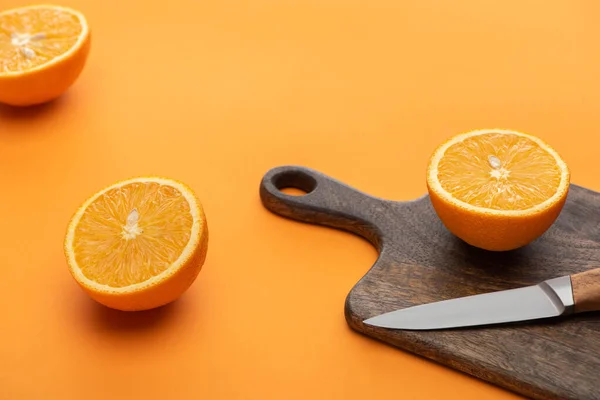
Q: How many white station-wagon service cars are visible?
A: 0